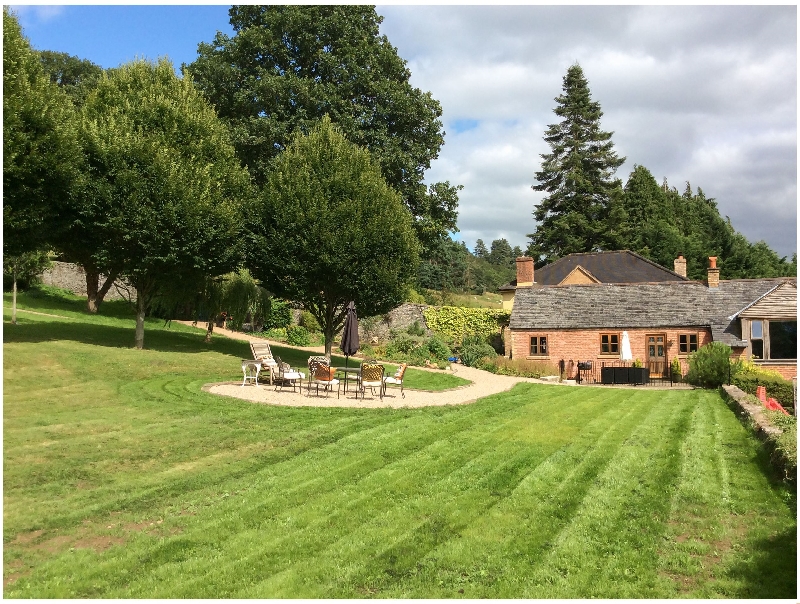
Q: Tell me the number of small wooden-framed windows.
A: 3